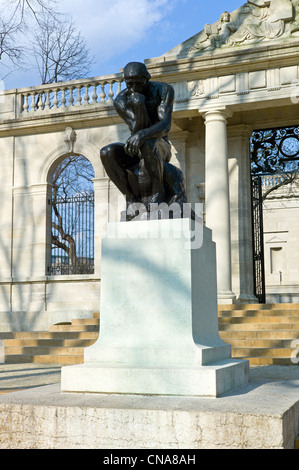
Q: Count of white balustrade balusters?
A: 13